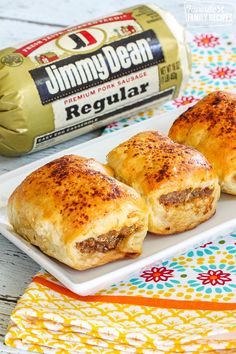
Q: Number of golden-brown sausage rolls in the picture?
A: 3